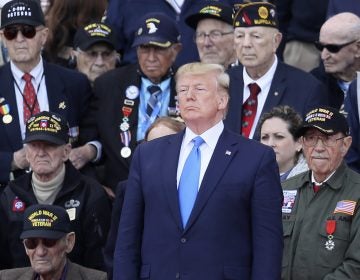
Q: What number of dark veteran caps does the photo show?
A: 8